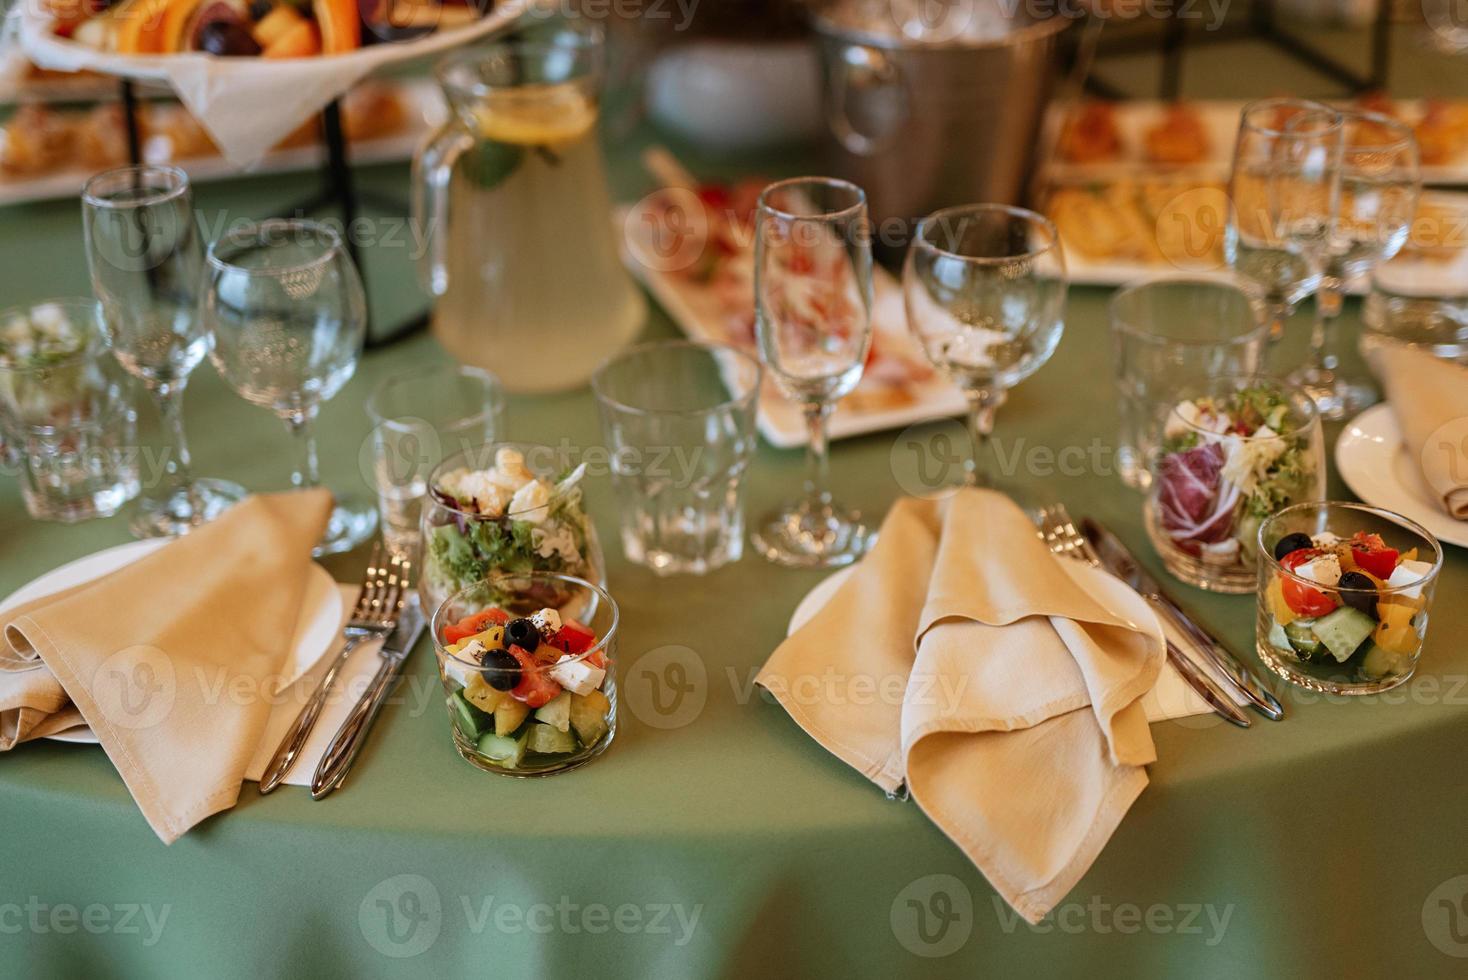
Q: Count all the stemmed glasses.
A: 6